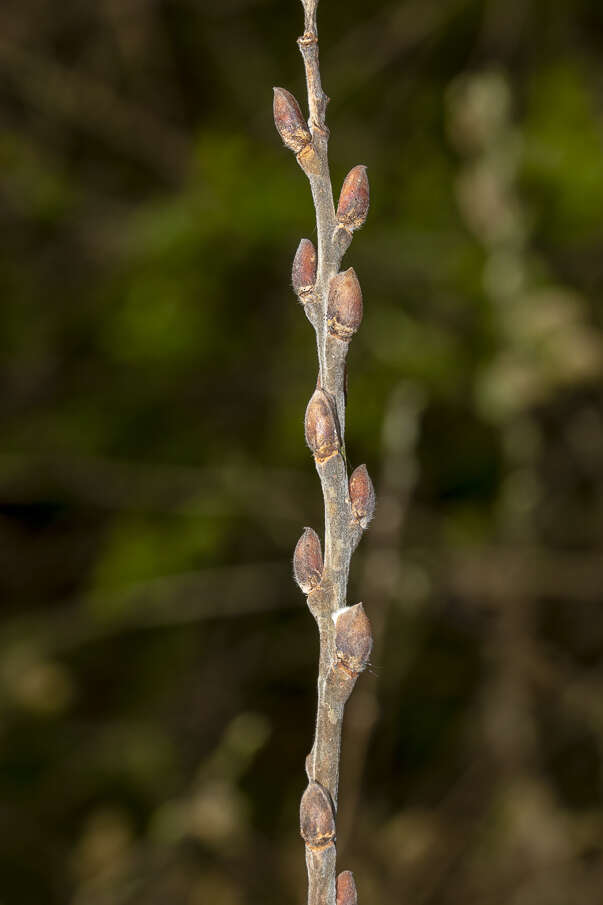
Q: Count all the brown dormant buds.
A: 10